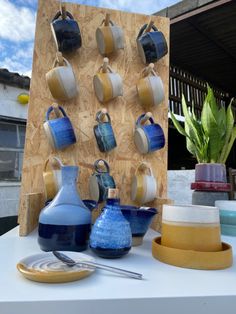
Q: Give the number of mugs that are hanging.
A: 12